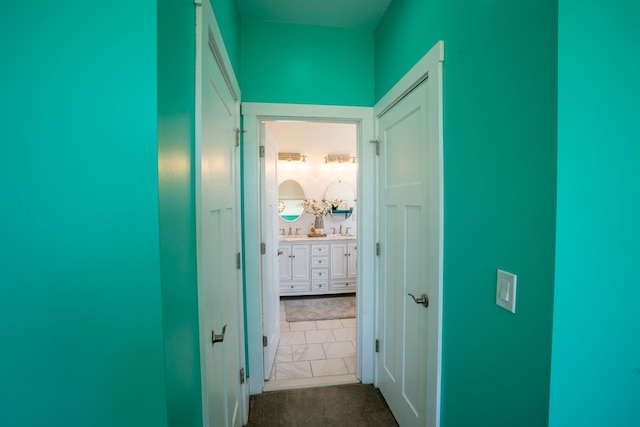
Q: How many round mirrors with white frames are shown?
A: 2